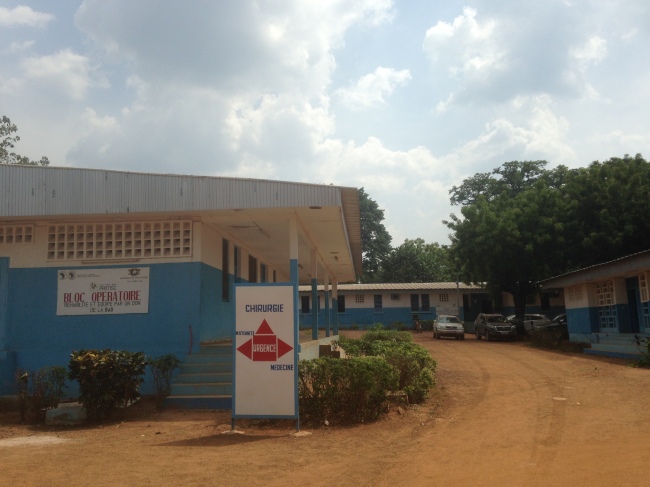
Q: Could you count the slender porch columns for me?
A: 4